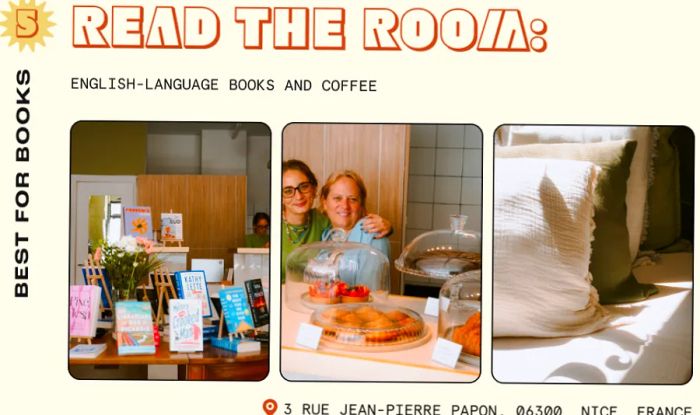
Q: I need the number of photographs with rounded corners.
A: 3